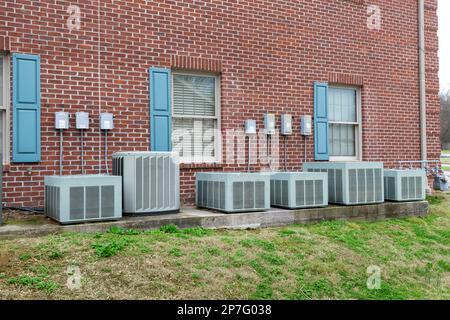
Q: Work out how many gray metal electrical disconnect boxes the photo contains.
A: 7